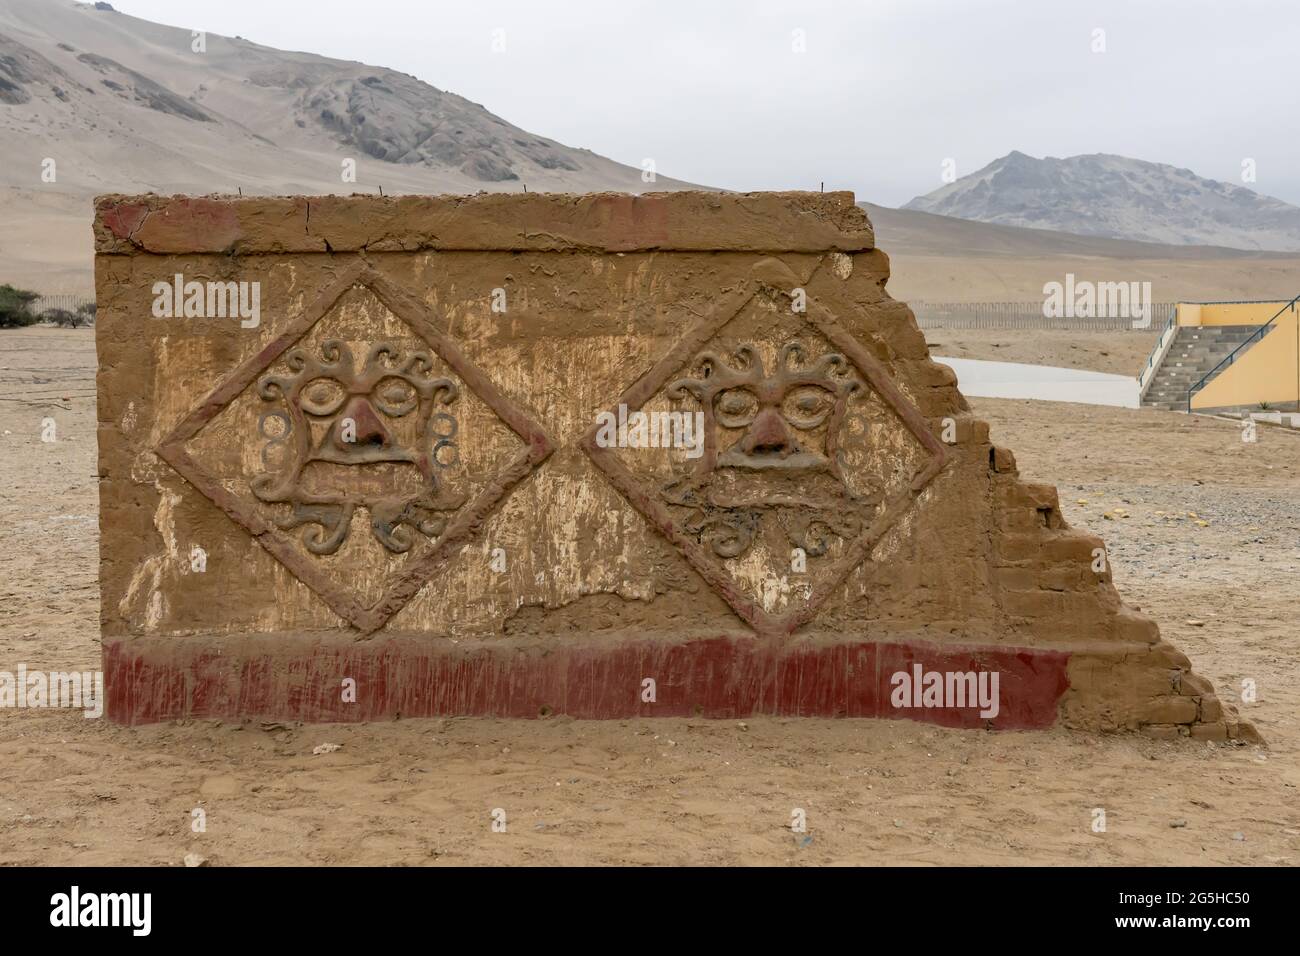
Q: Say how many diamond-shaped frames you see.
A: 2